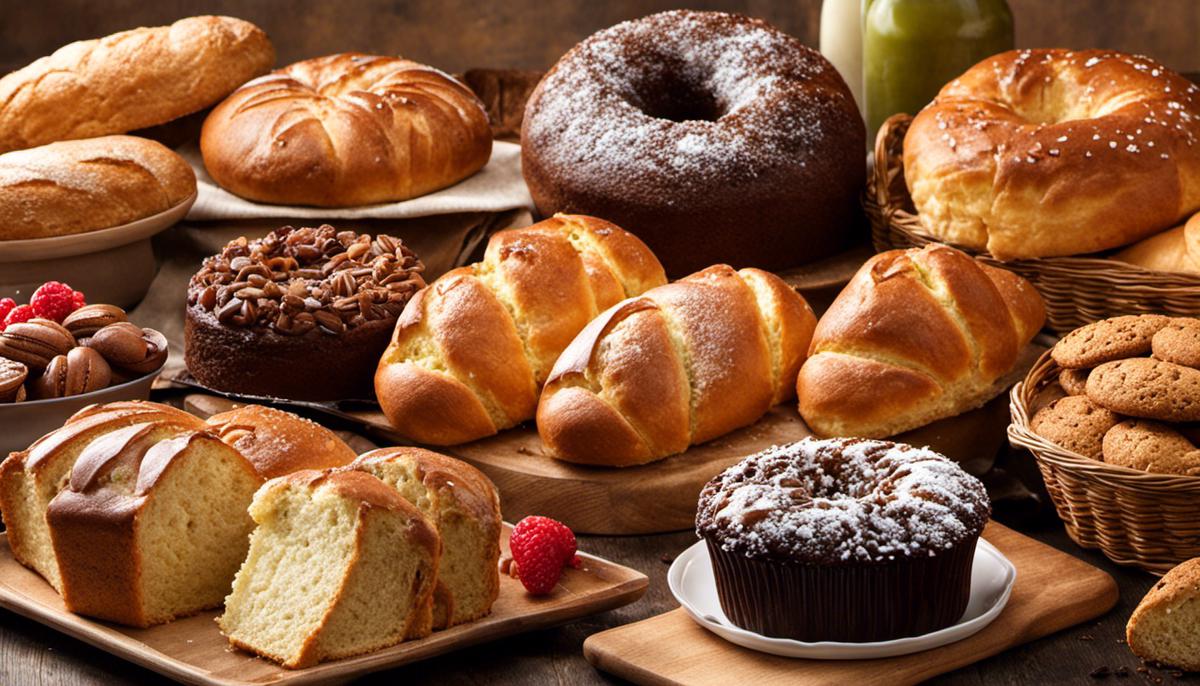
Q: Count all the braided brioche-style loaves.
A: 3